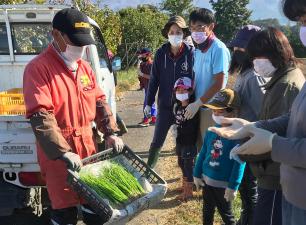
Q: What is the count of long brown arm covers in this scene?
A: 2